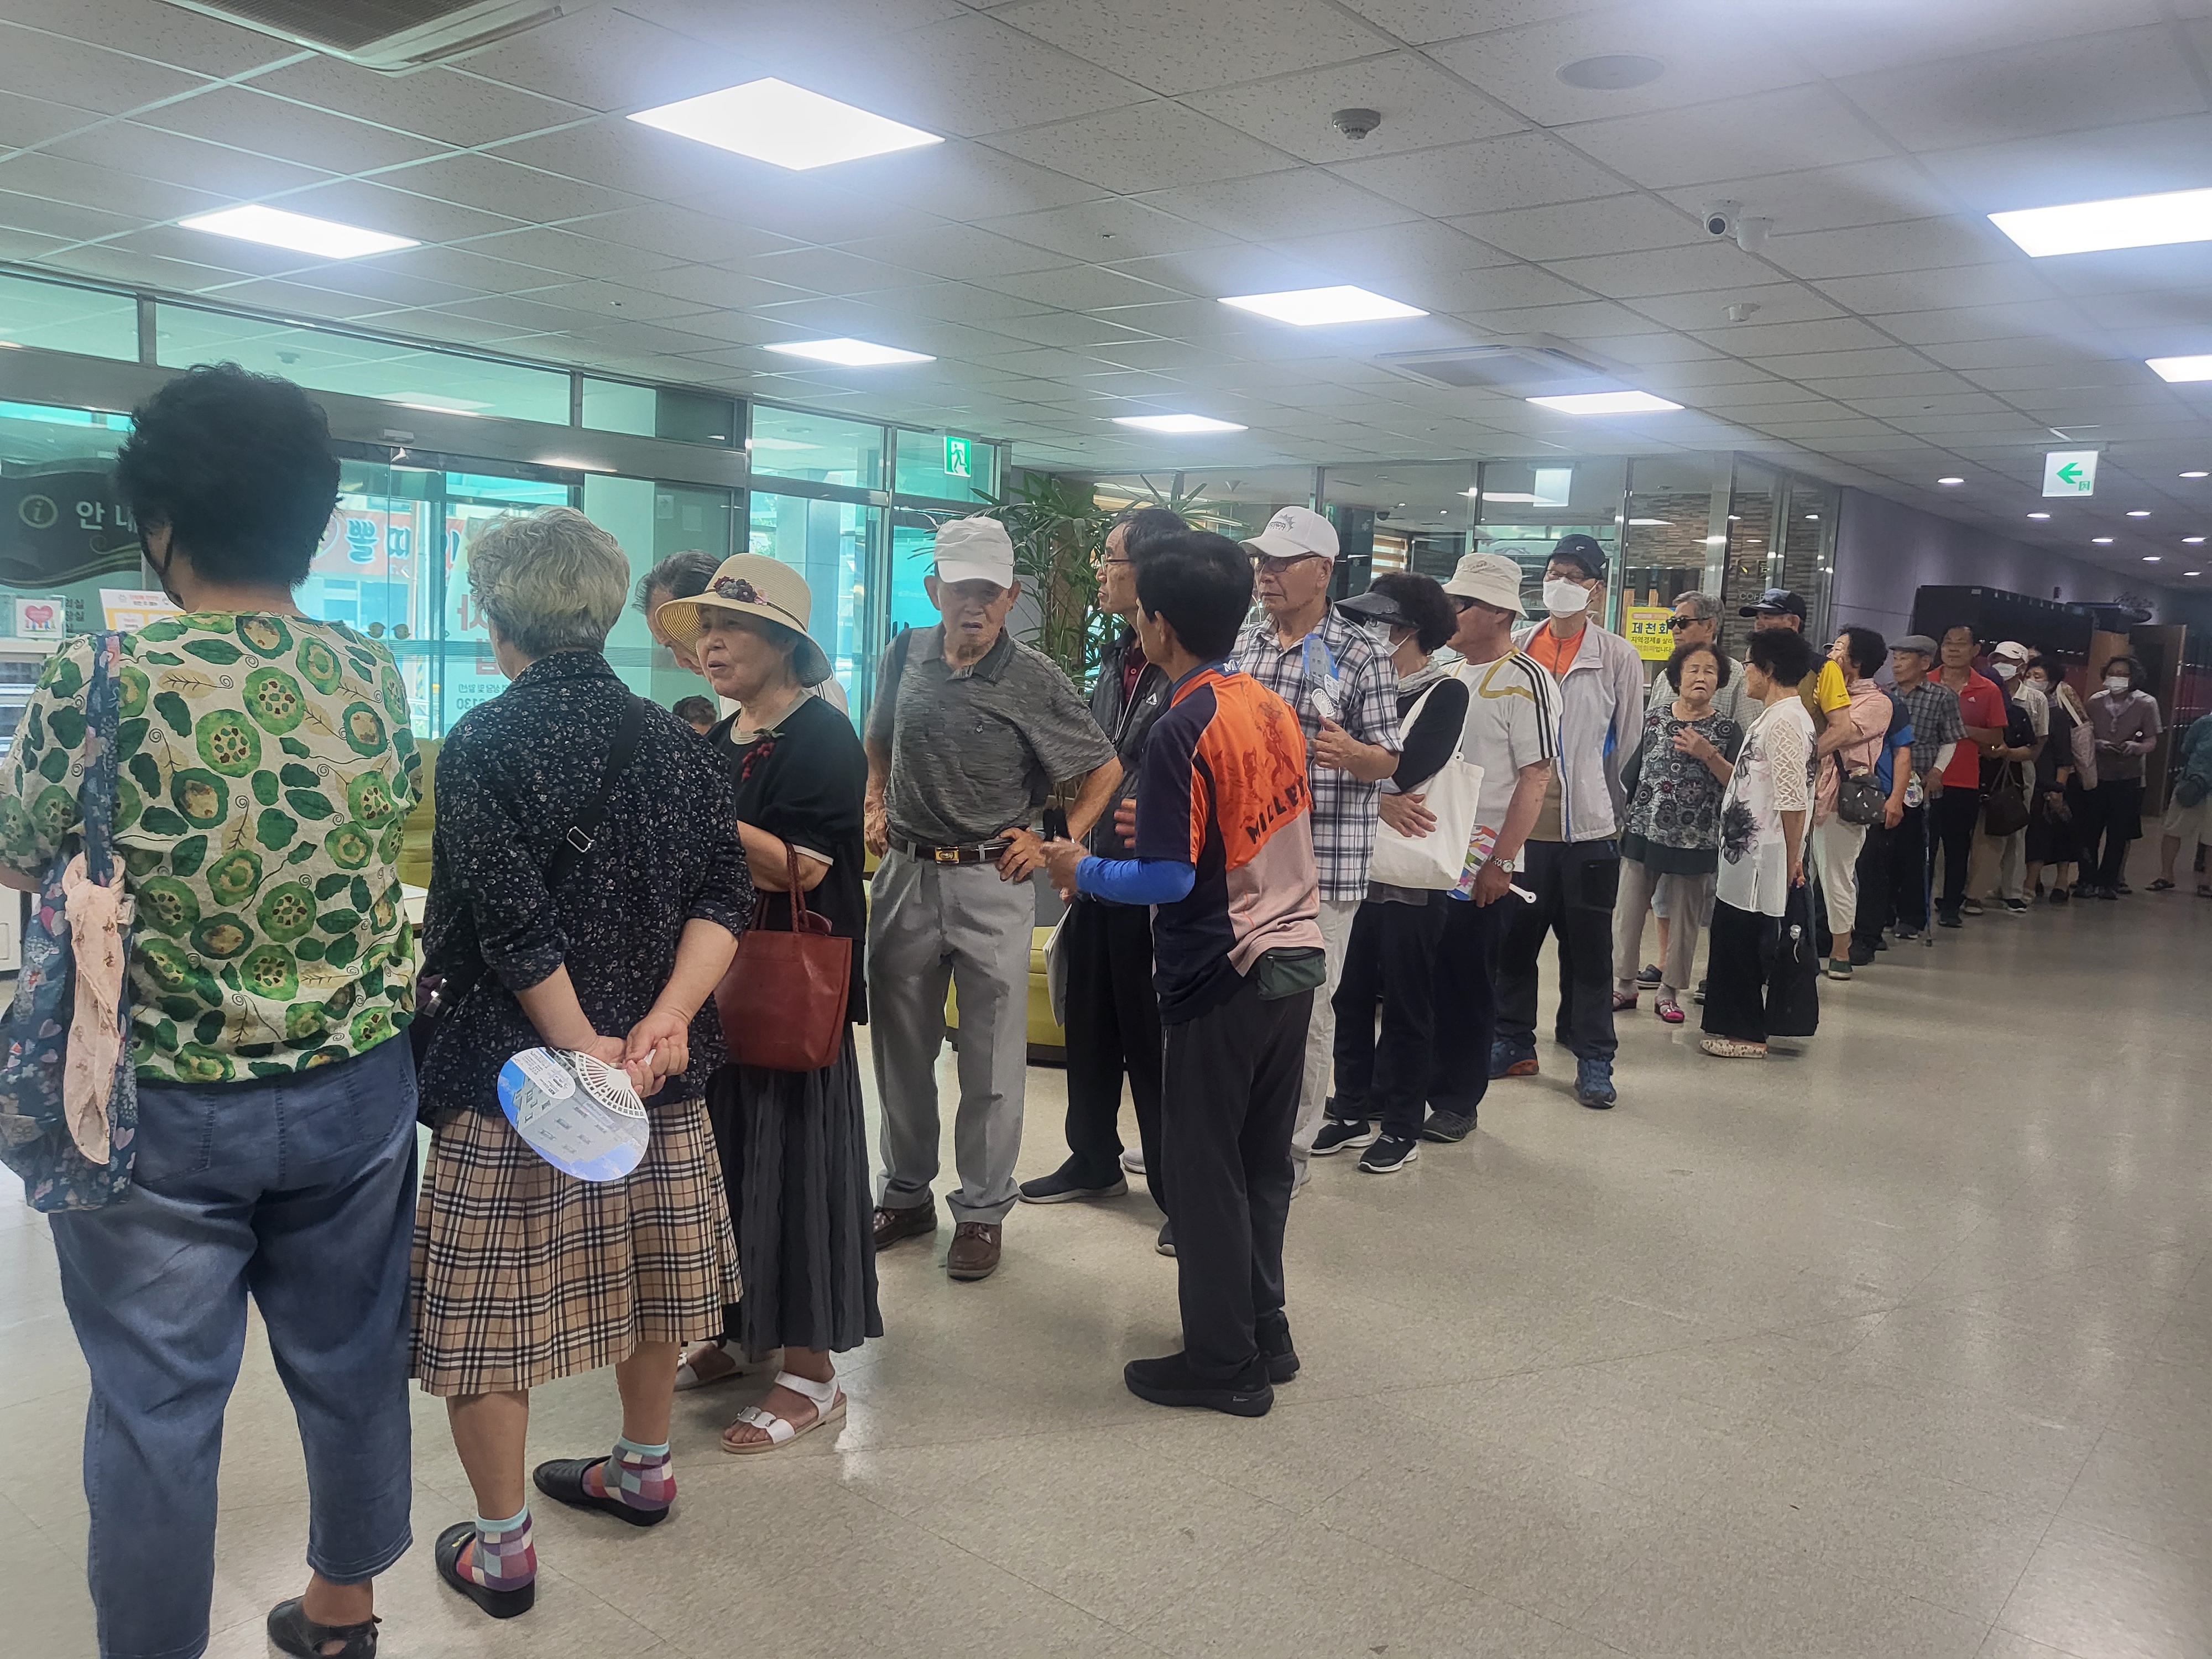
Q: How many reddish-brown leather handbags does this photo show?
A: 1